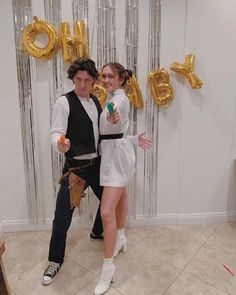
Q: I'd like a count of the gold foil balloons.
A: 6